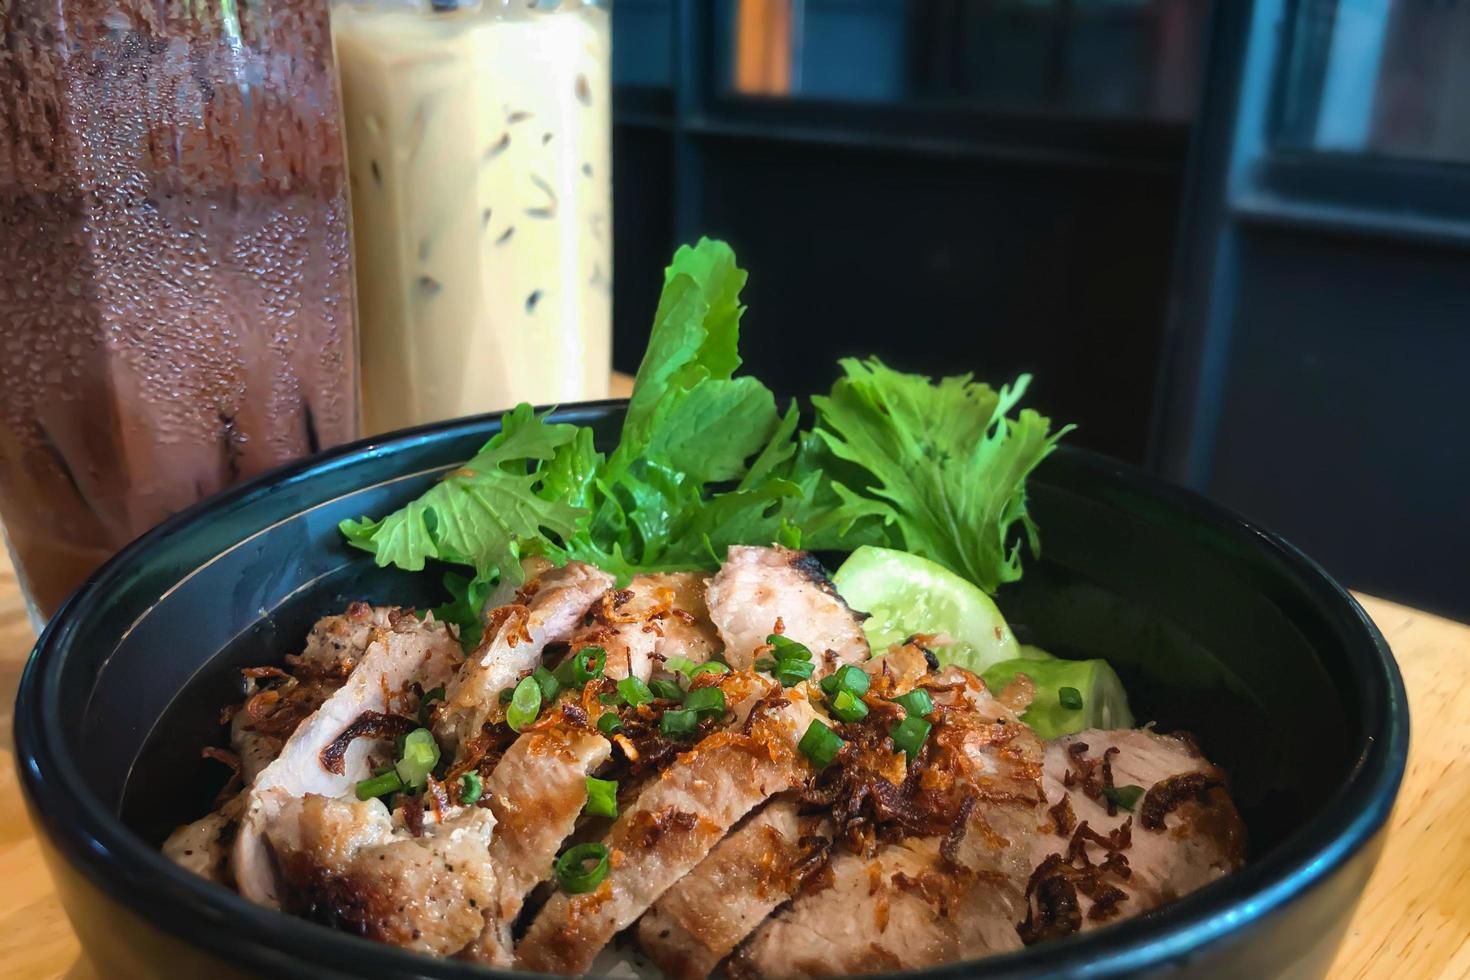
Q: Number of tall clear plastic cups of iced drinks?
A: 2